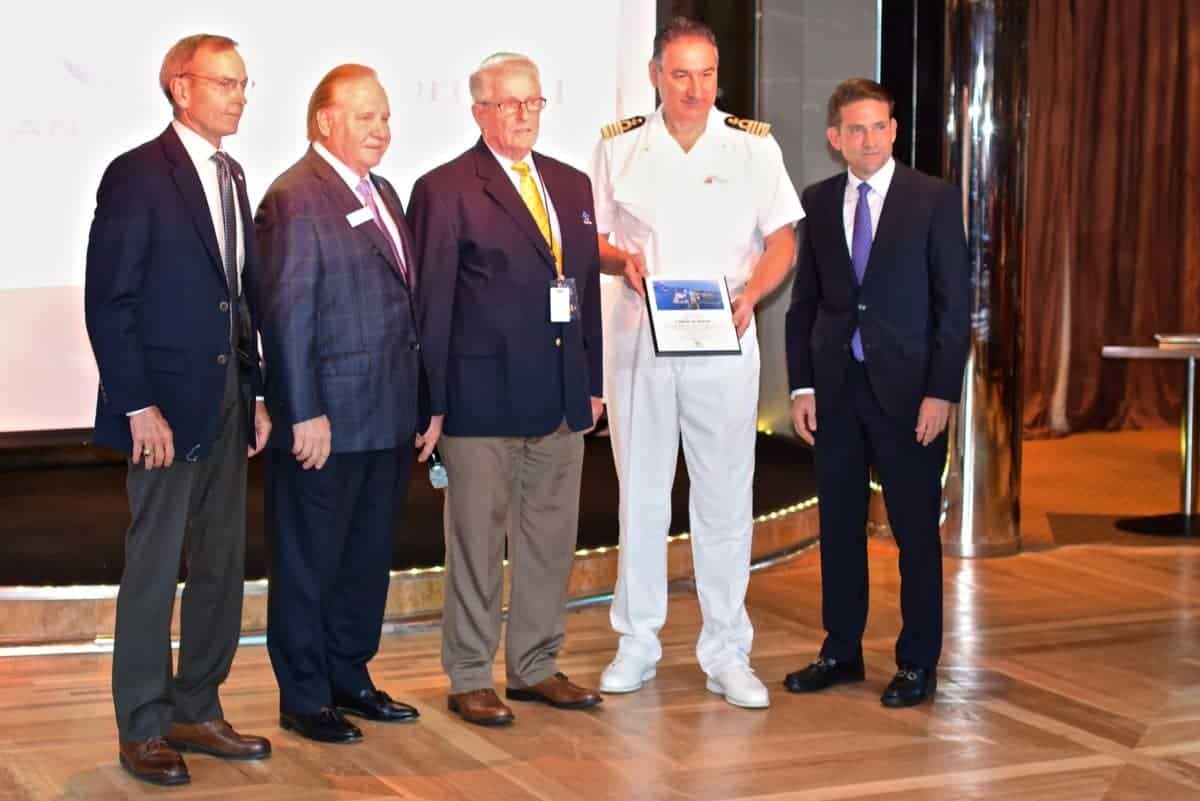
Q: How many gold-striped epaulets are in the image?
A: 2